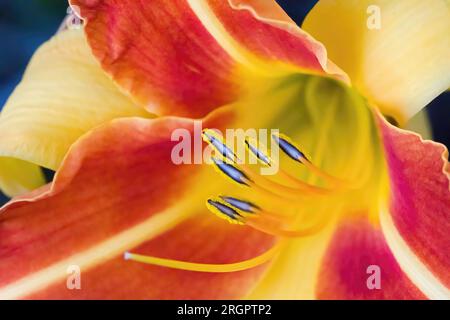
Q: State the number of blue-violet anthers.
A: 6